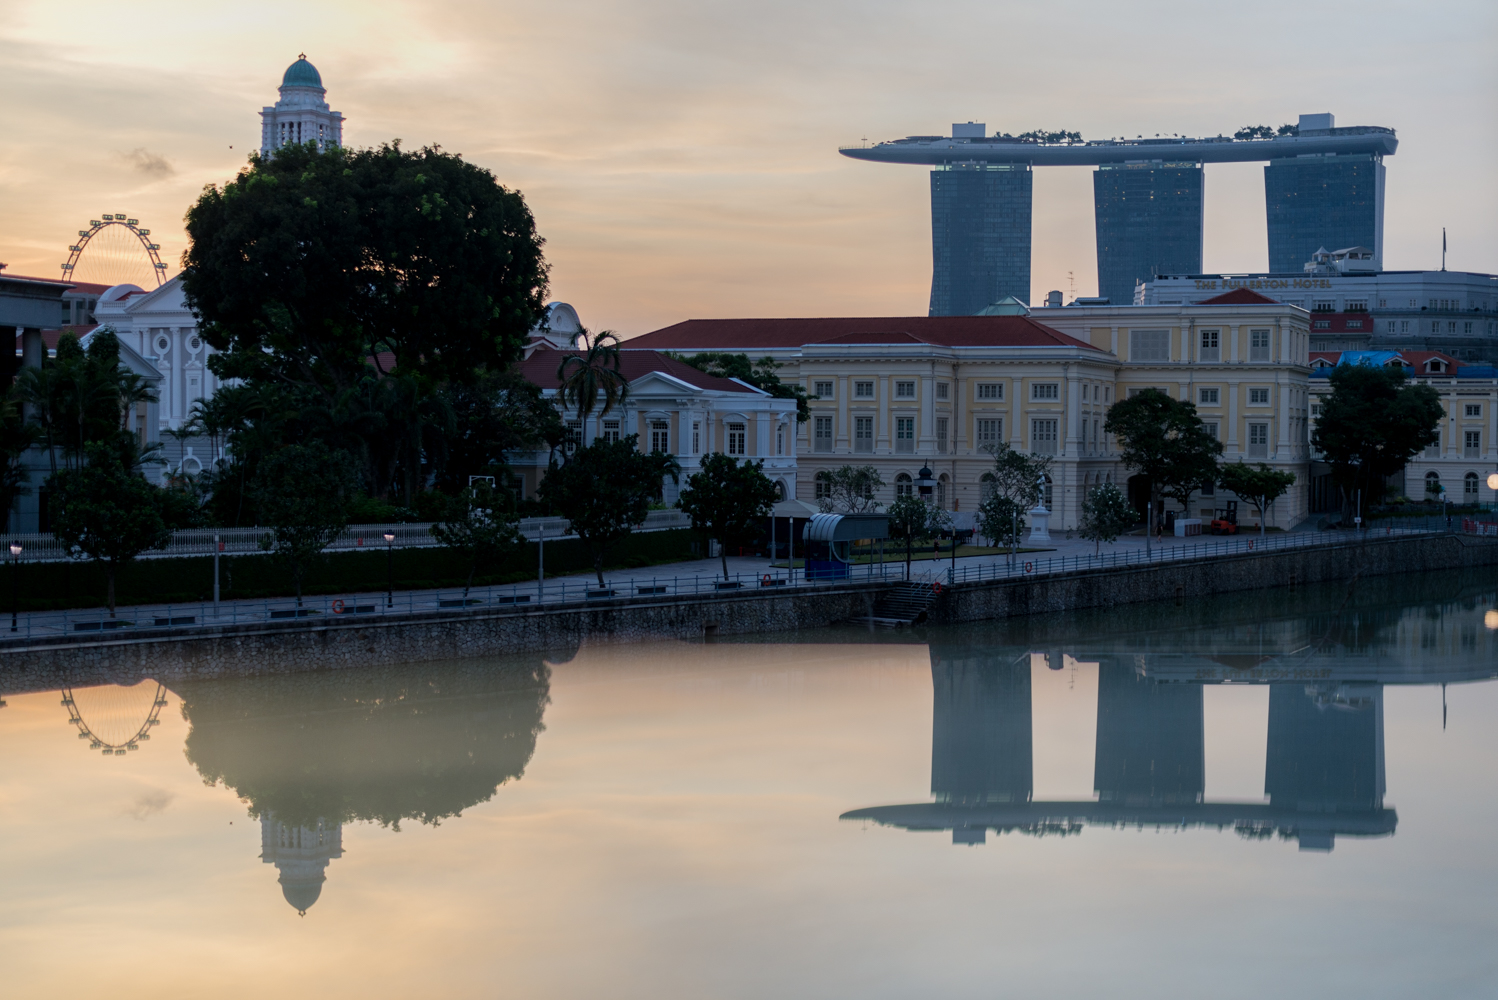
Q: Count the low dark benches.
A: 10